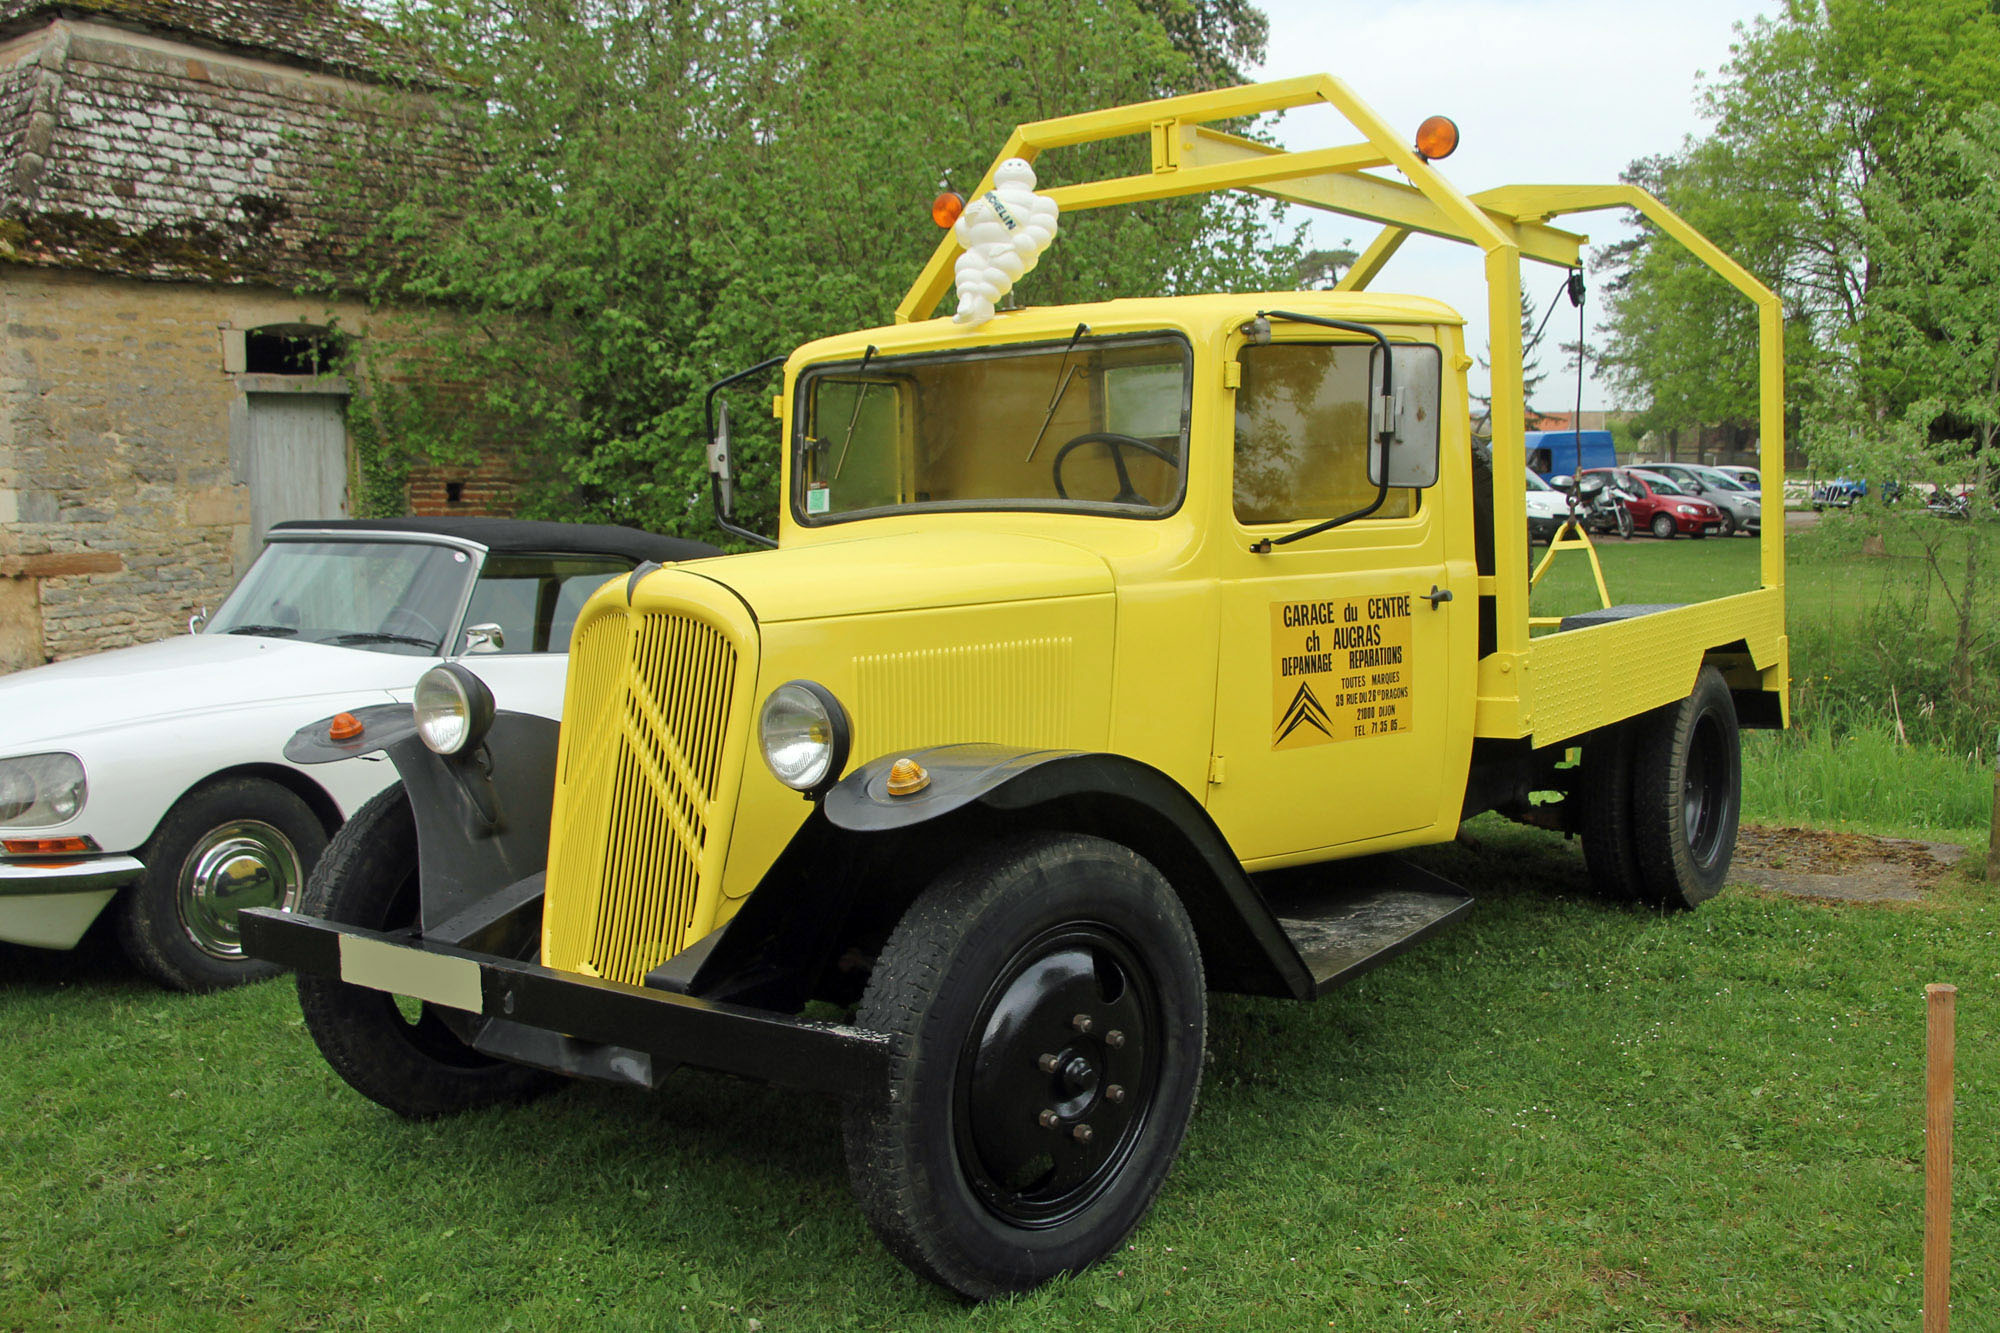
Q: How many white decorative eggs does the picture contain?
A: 0